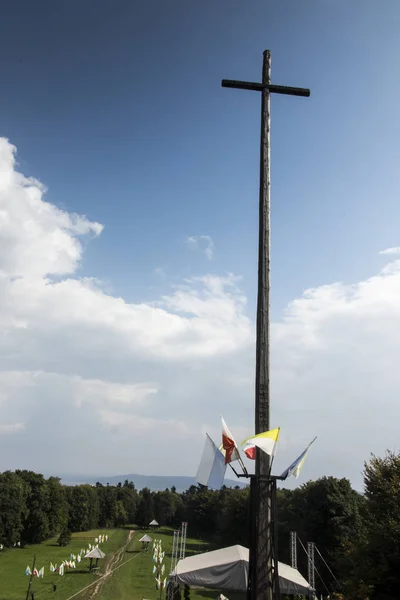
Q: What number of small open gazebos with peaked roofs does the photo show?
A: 3